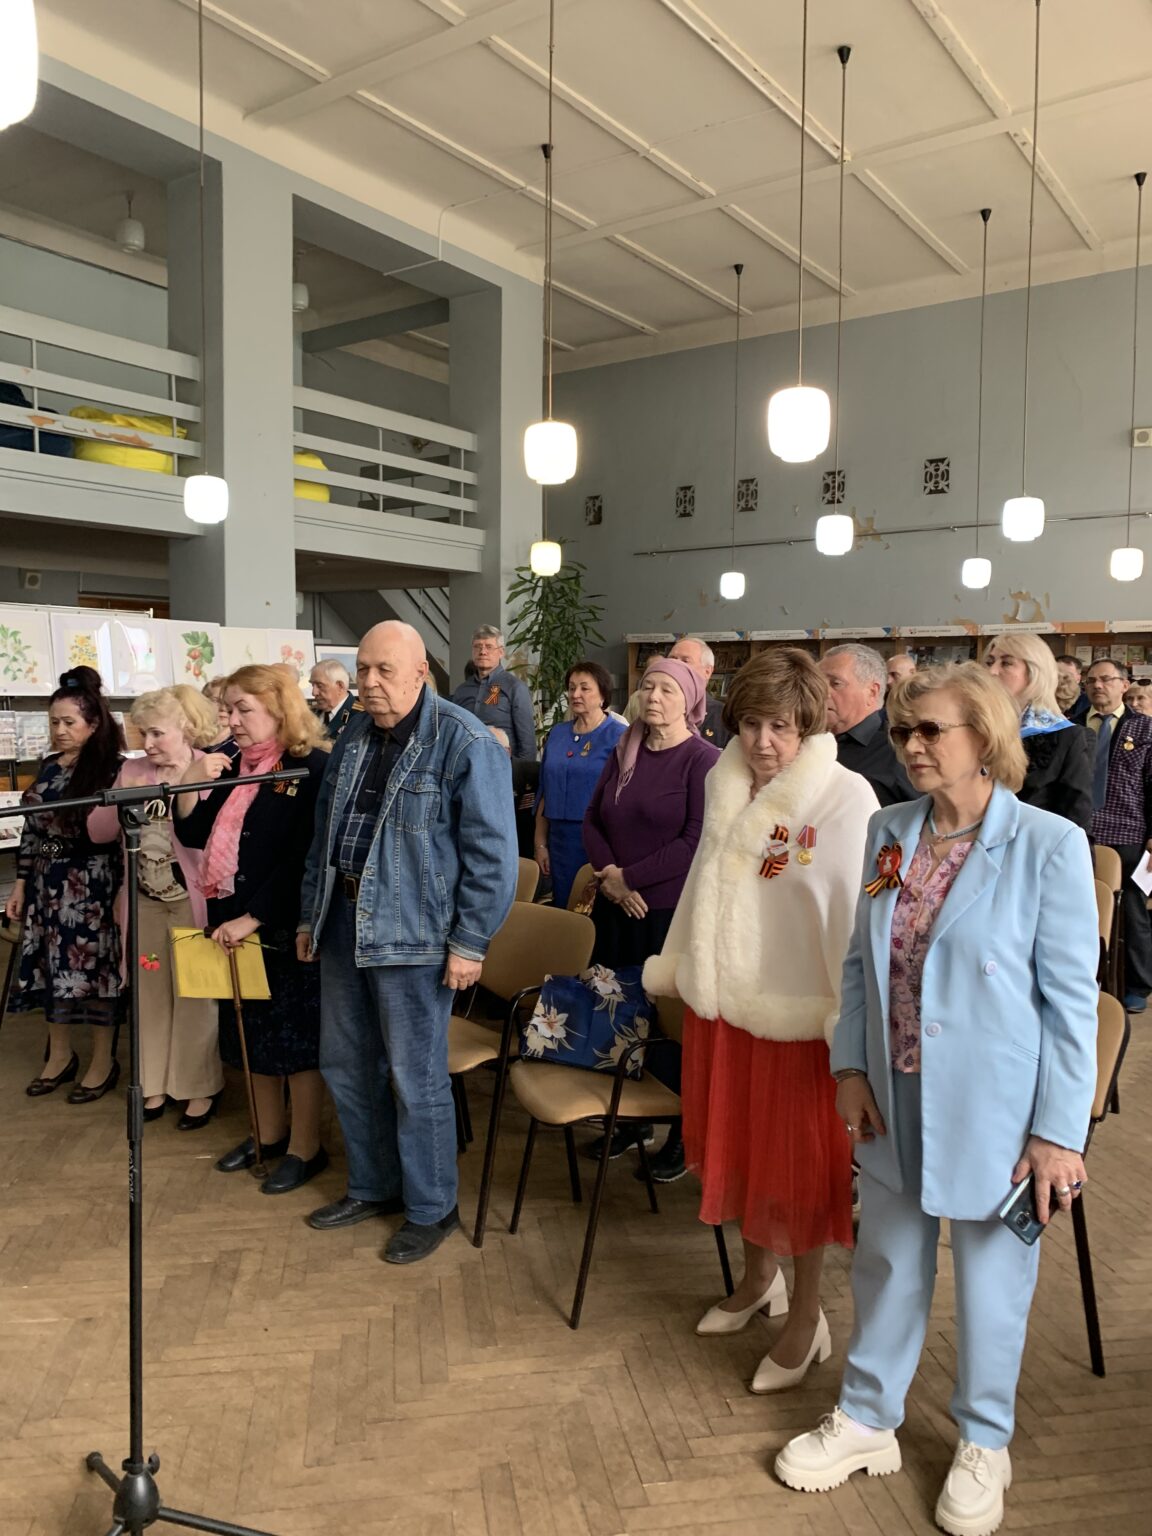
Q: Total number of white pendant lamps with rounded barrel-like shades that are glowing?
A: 10